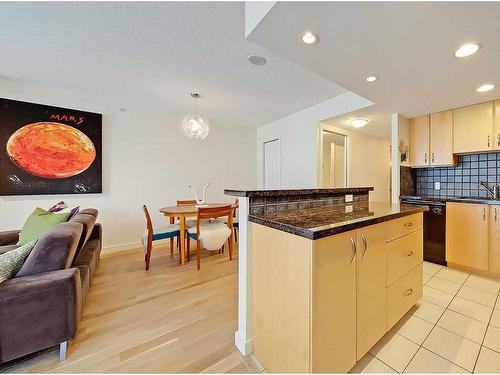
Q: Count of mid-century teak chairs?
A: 4